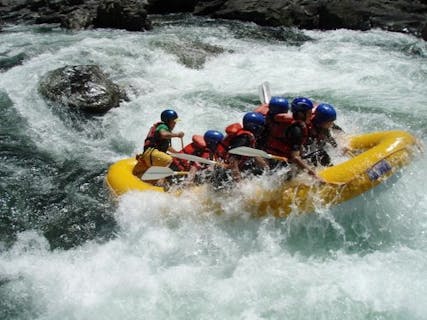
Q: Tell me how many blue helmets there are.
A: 6